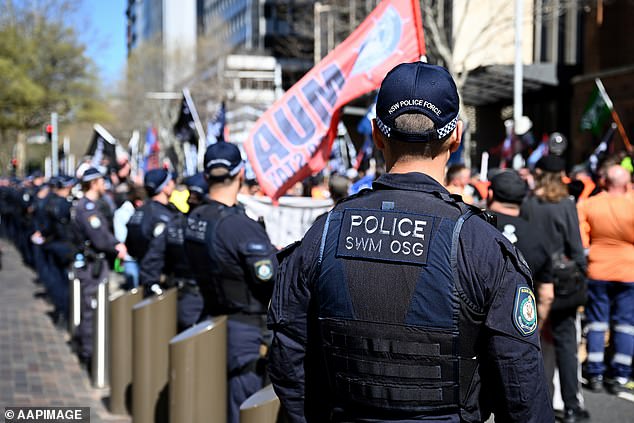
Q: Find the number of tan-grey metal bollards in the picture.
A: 4